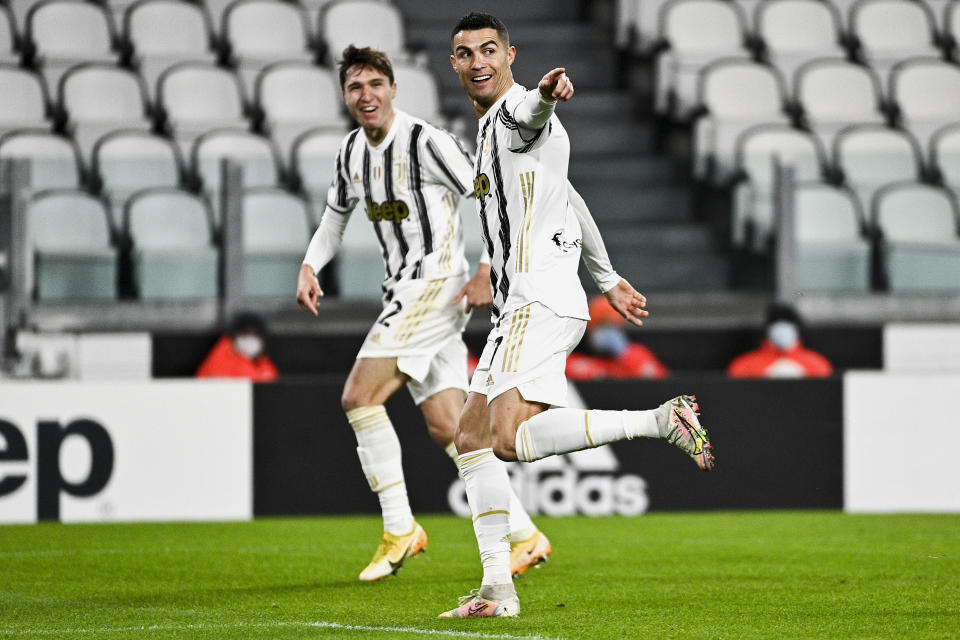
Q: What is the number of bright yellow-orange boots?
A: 2